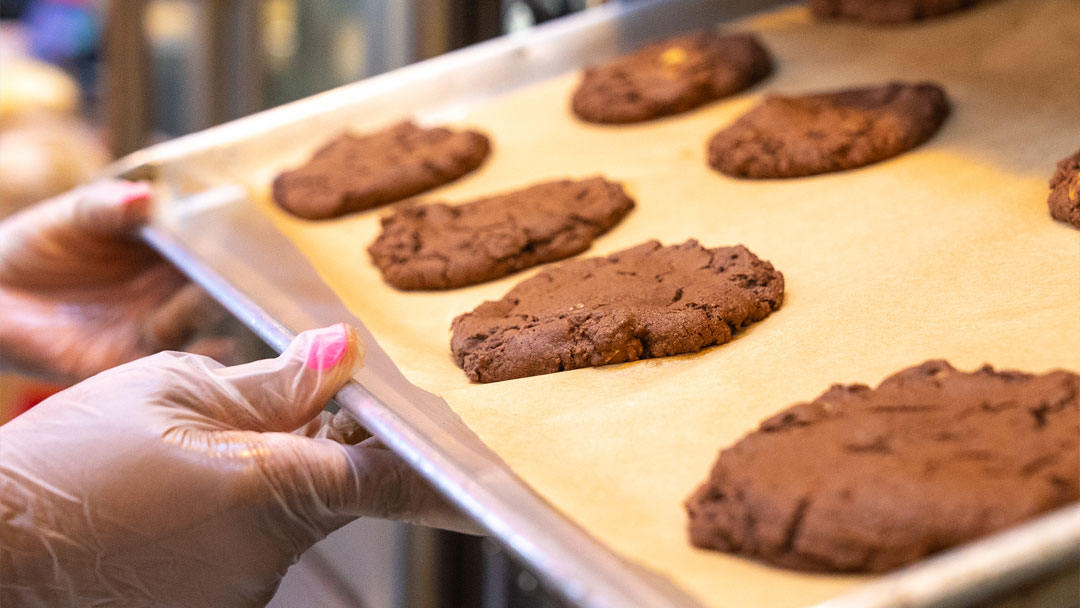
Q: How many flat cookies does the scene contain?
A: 8